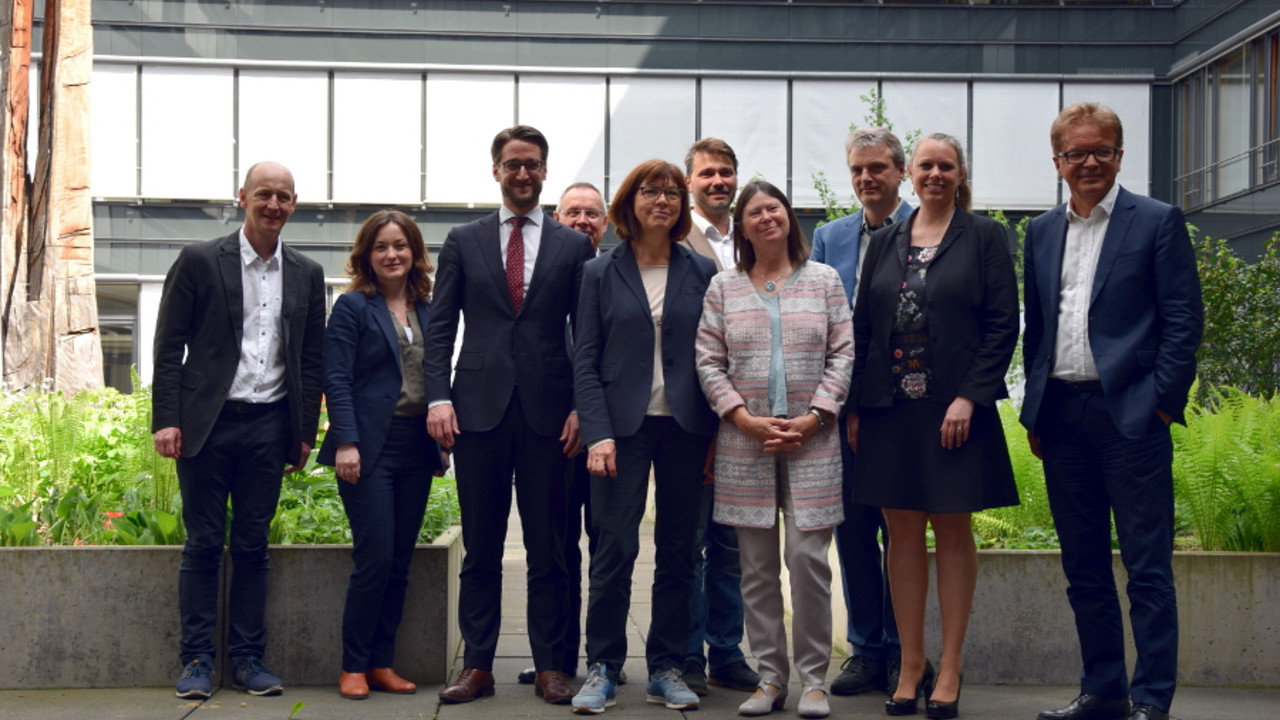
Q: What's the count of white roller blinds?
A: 12